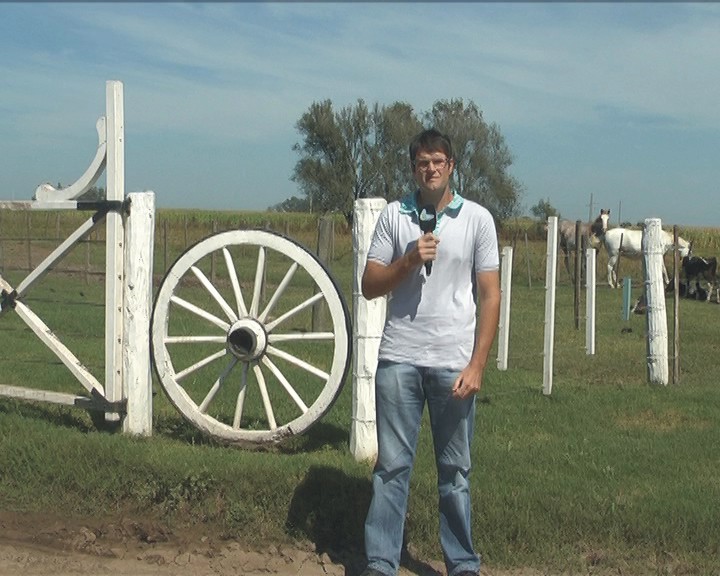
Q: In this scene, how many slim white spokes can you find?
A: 14